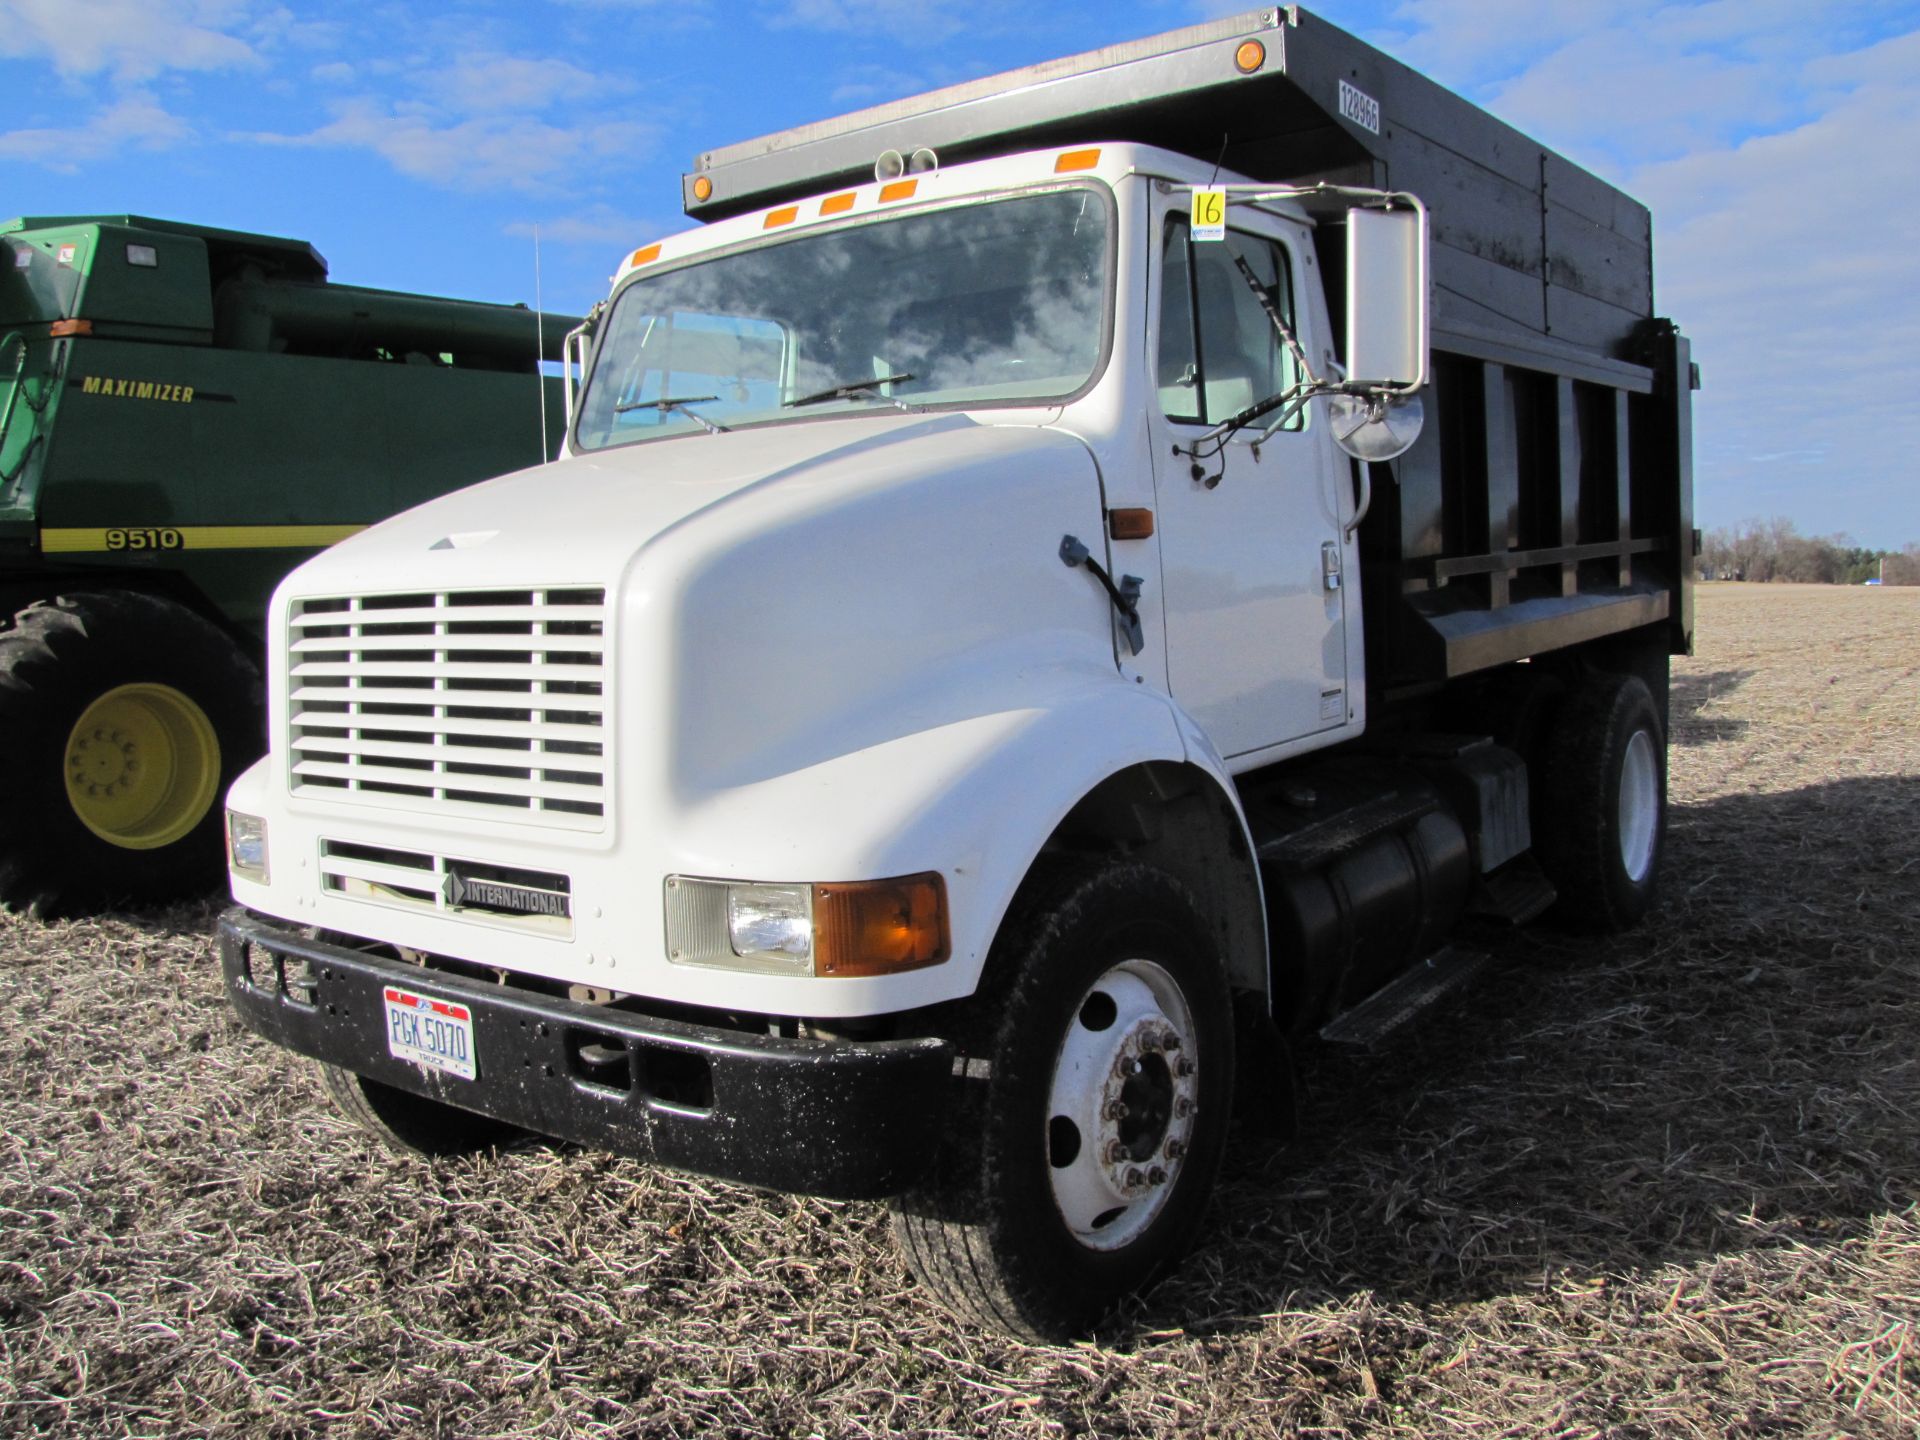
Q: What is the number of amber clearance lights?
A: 7